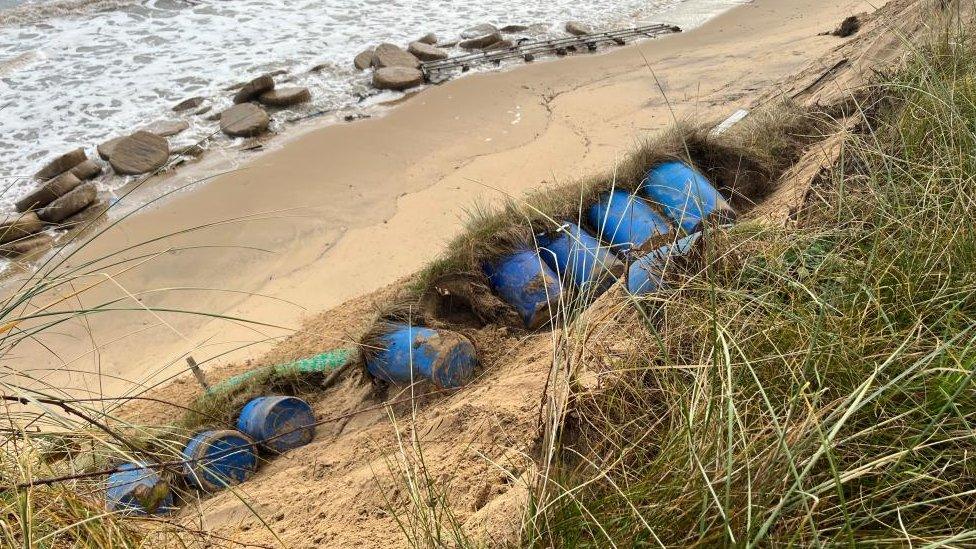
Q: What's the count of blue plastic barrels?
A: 9